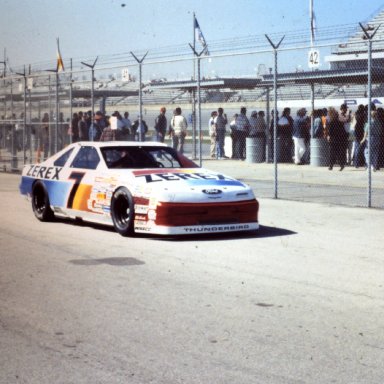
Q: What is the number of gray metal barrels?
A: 2